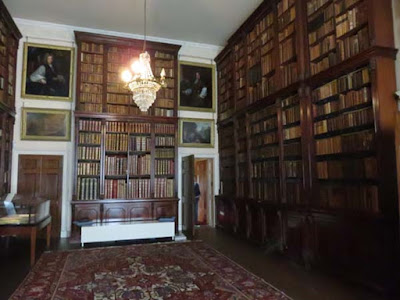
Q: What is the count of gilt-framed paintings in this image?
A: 4